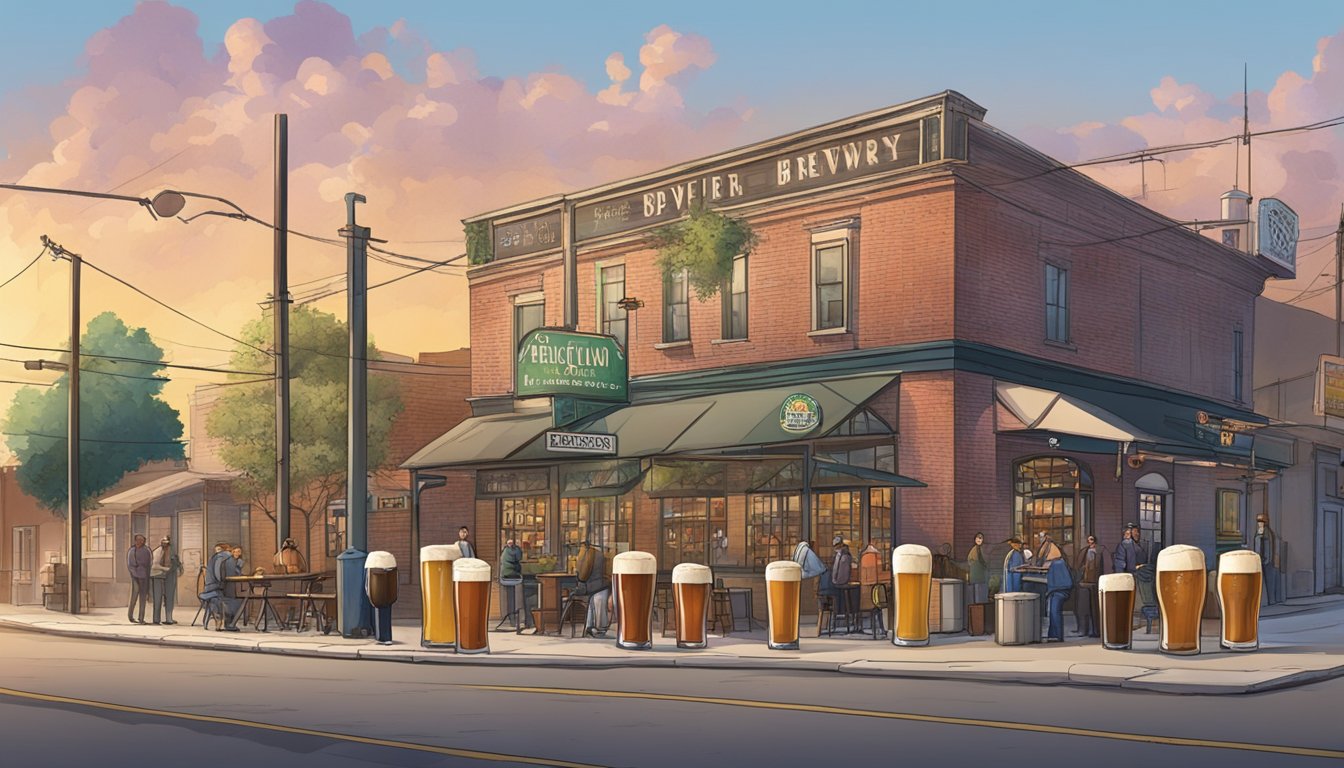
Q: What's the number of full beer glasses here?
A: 10